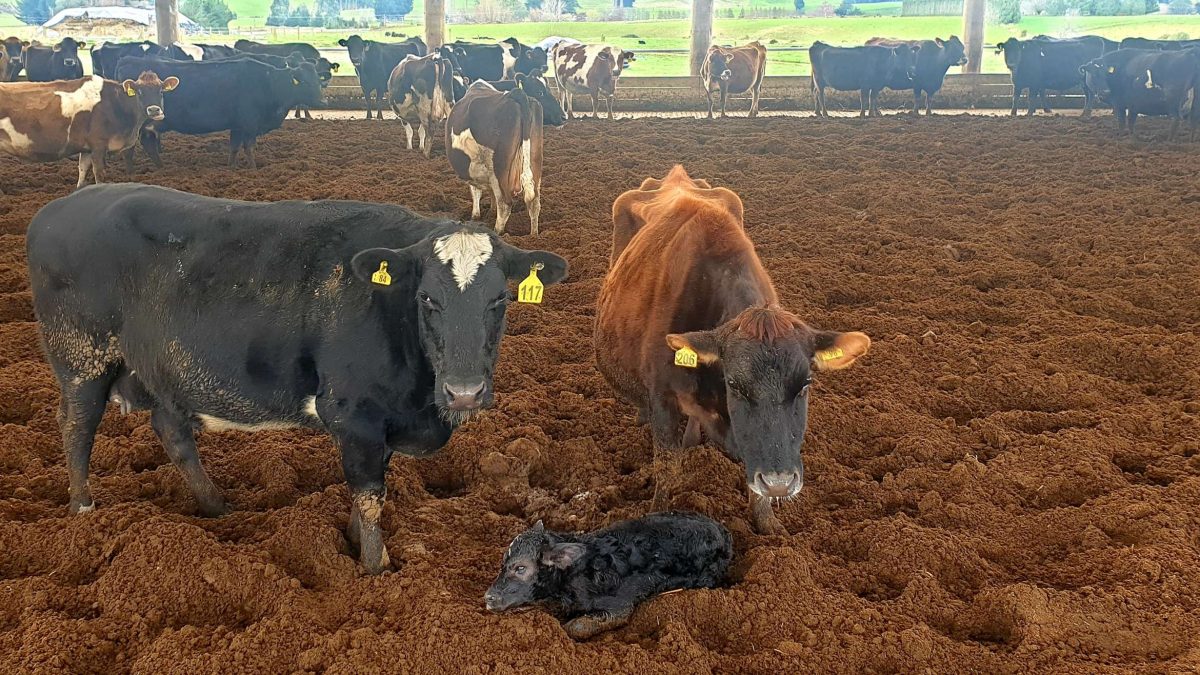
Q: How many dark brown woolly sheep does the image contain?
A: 0